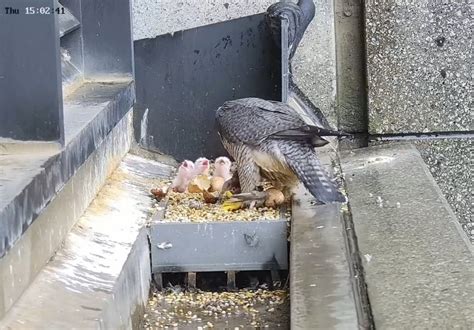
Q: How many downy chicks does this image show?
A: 3